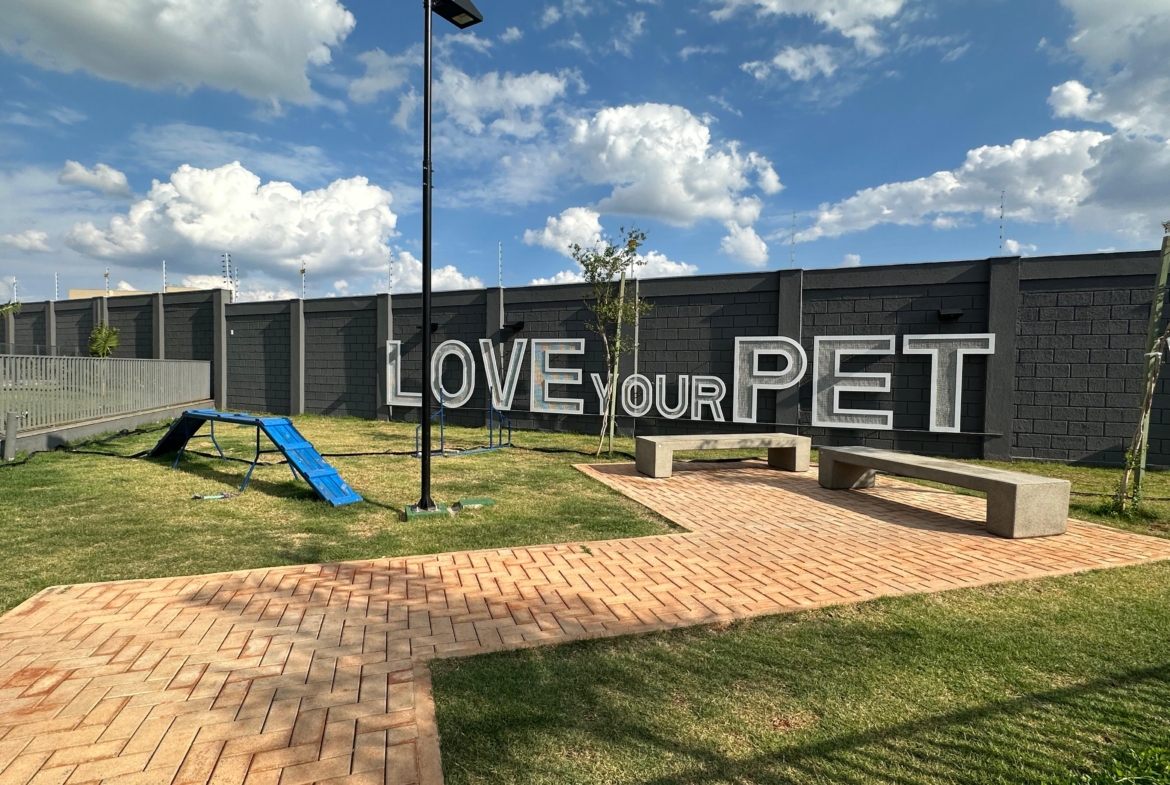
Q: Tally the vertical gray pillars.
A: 11